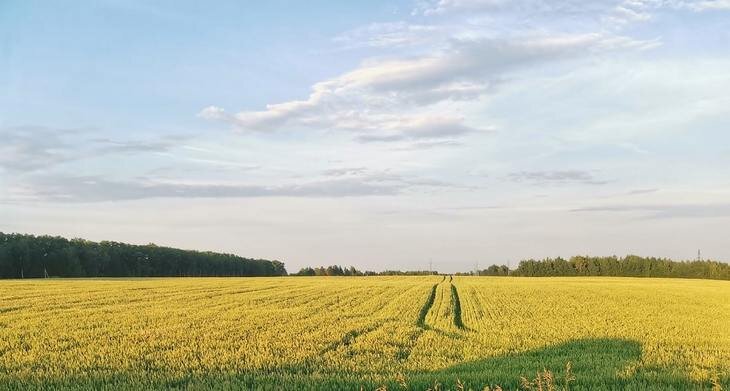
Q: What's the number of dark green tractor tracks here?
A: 2